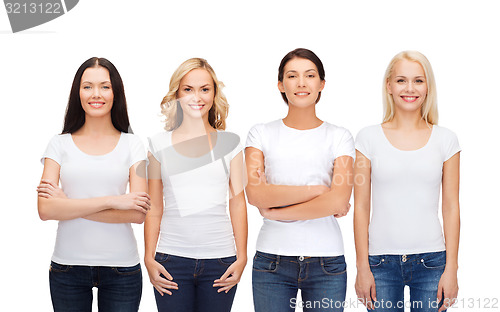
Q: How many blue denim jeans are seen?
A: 4